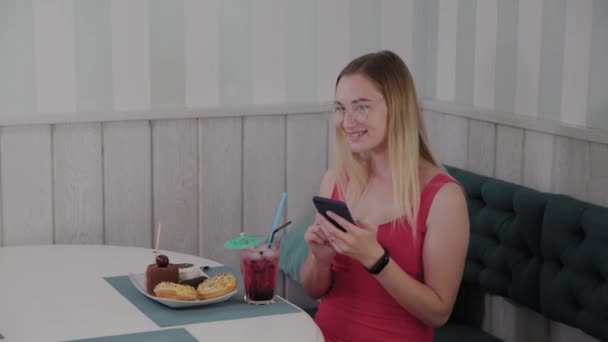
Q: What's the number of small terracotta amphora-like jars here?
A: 0